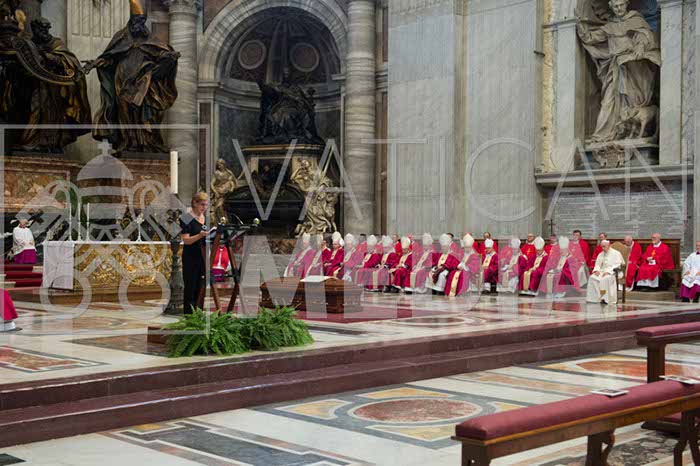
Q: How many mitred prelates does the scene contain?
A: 14